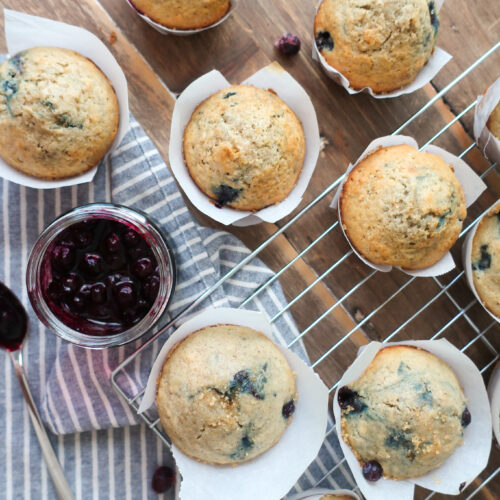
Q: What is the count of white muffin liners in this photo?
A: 11